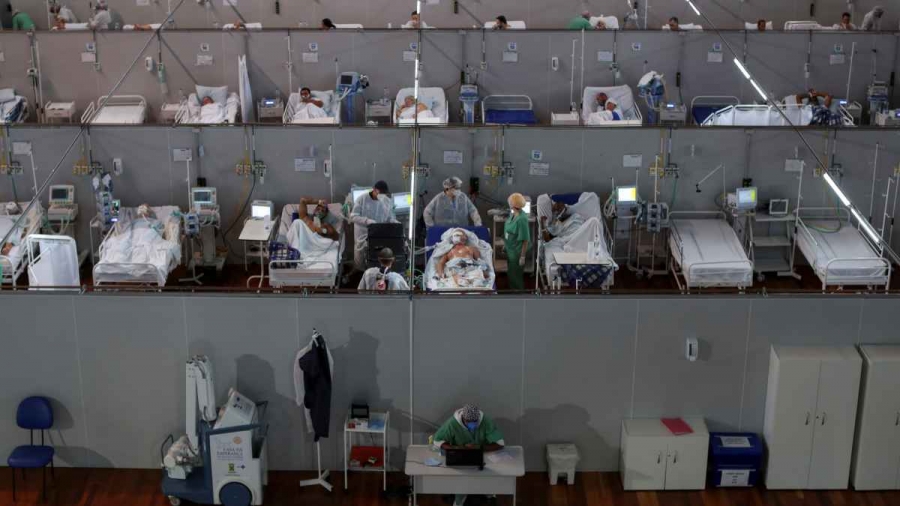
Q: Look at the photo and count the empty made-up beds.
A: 3